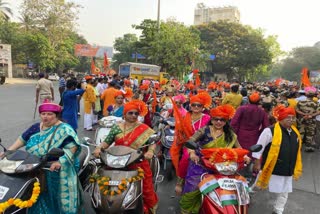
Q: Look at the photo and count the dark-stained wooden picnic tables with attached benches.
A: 0